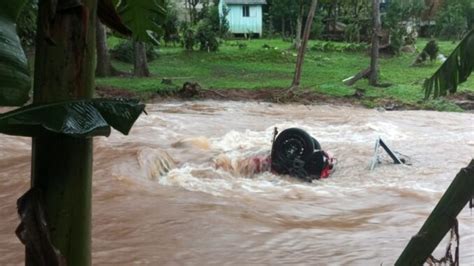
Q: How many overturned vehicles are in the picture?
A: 1